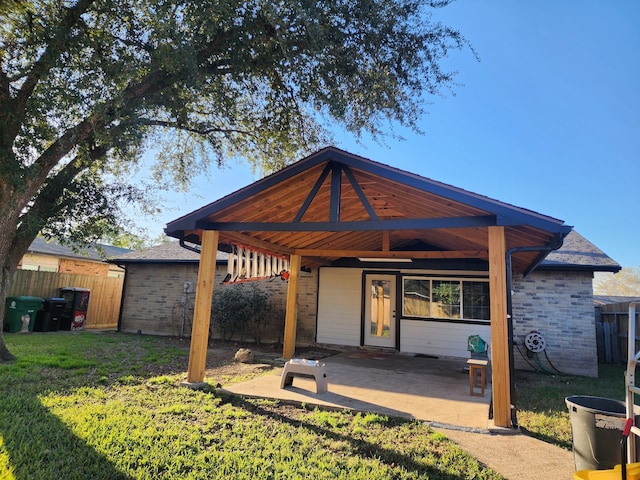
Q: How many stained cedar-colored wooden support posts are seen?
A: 3